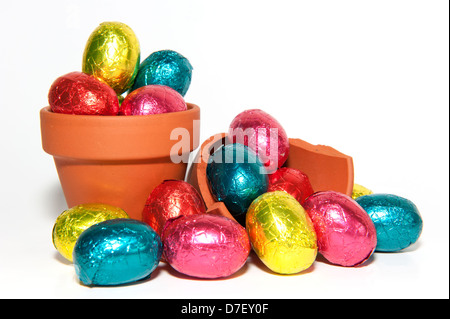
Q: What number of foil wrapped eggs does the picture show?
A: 15